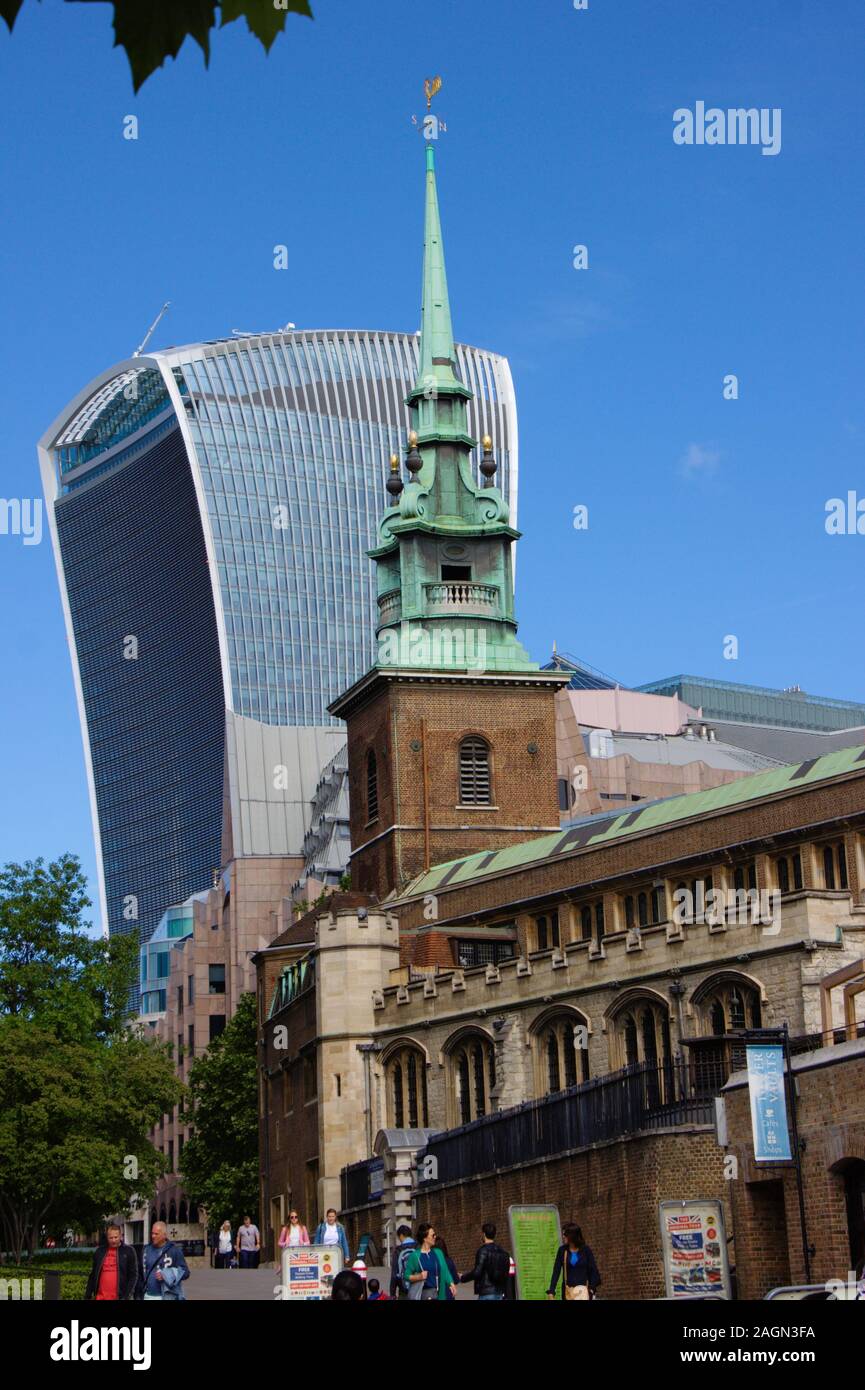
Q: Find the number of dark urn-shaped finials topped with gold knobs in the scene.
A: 3